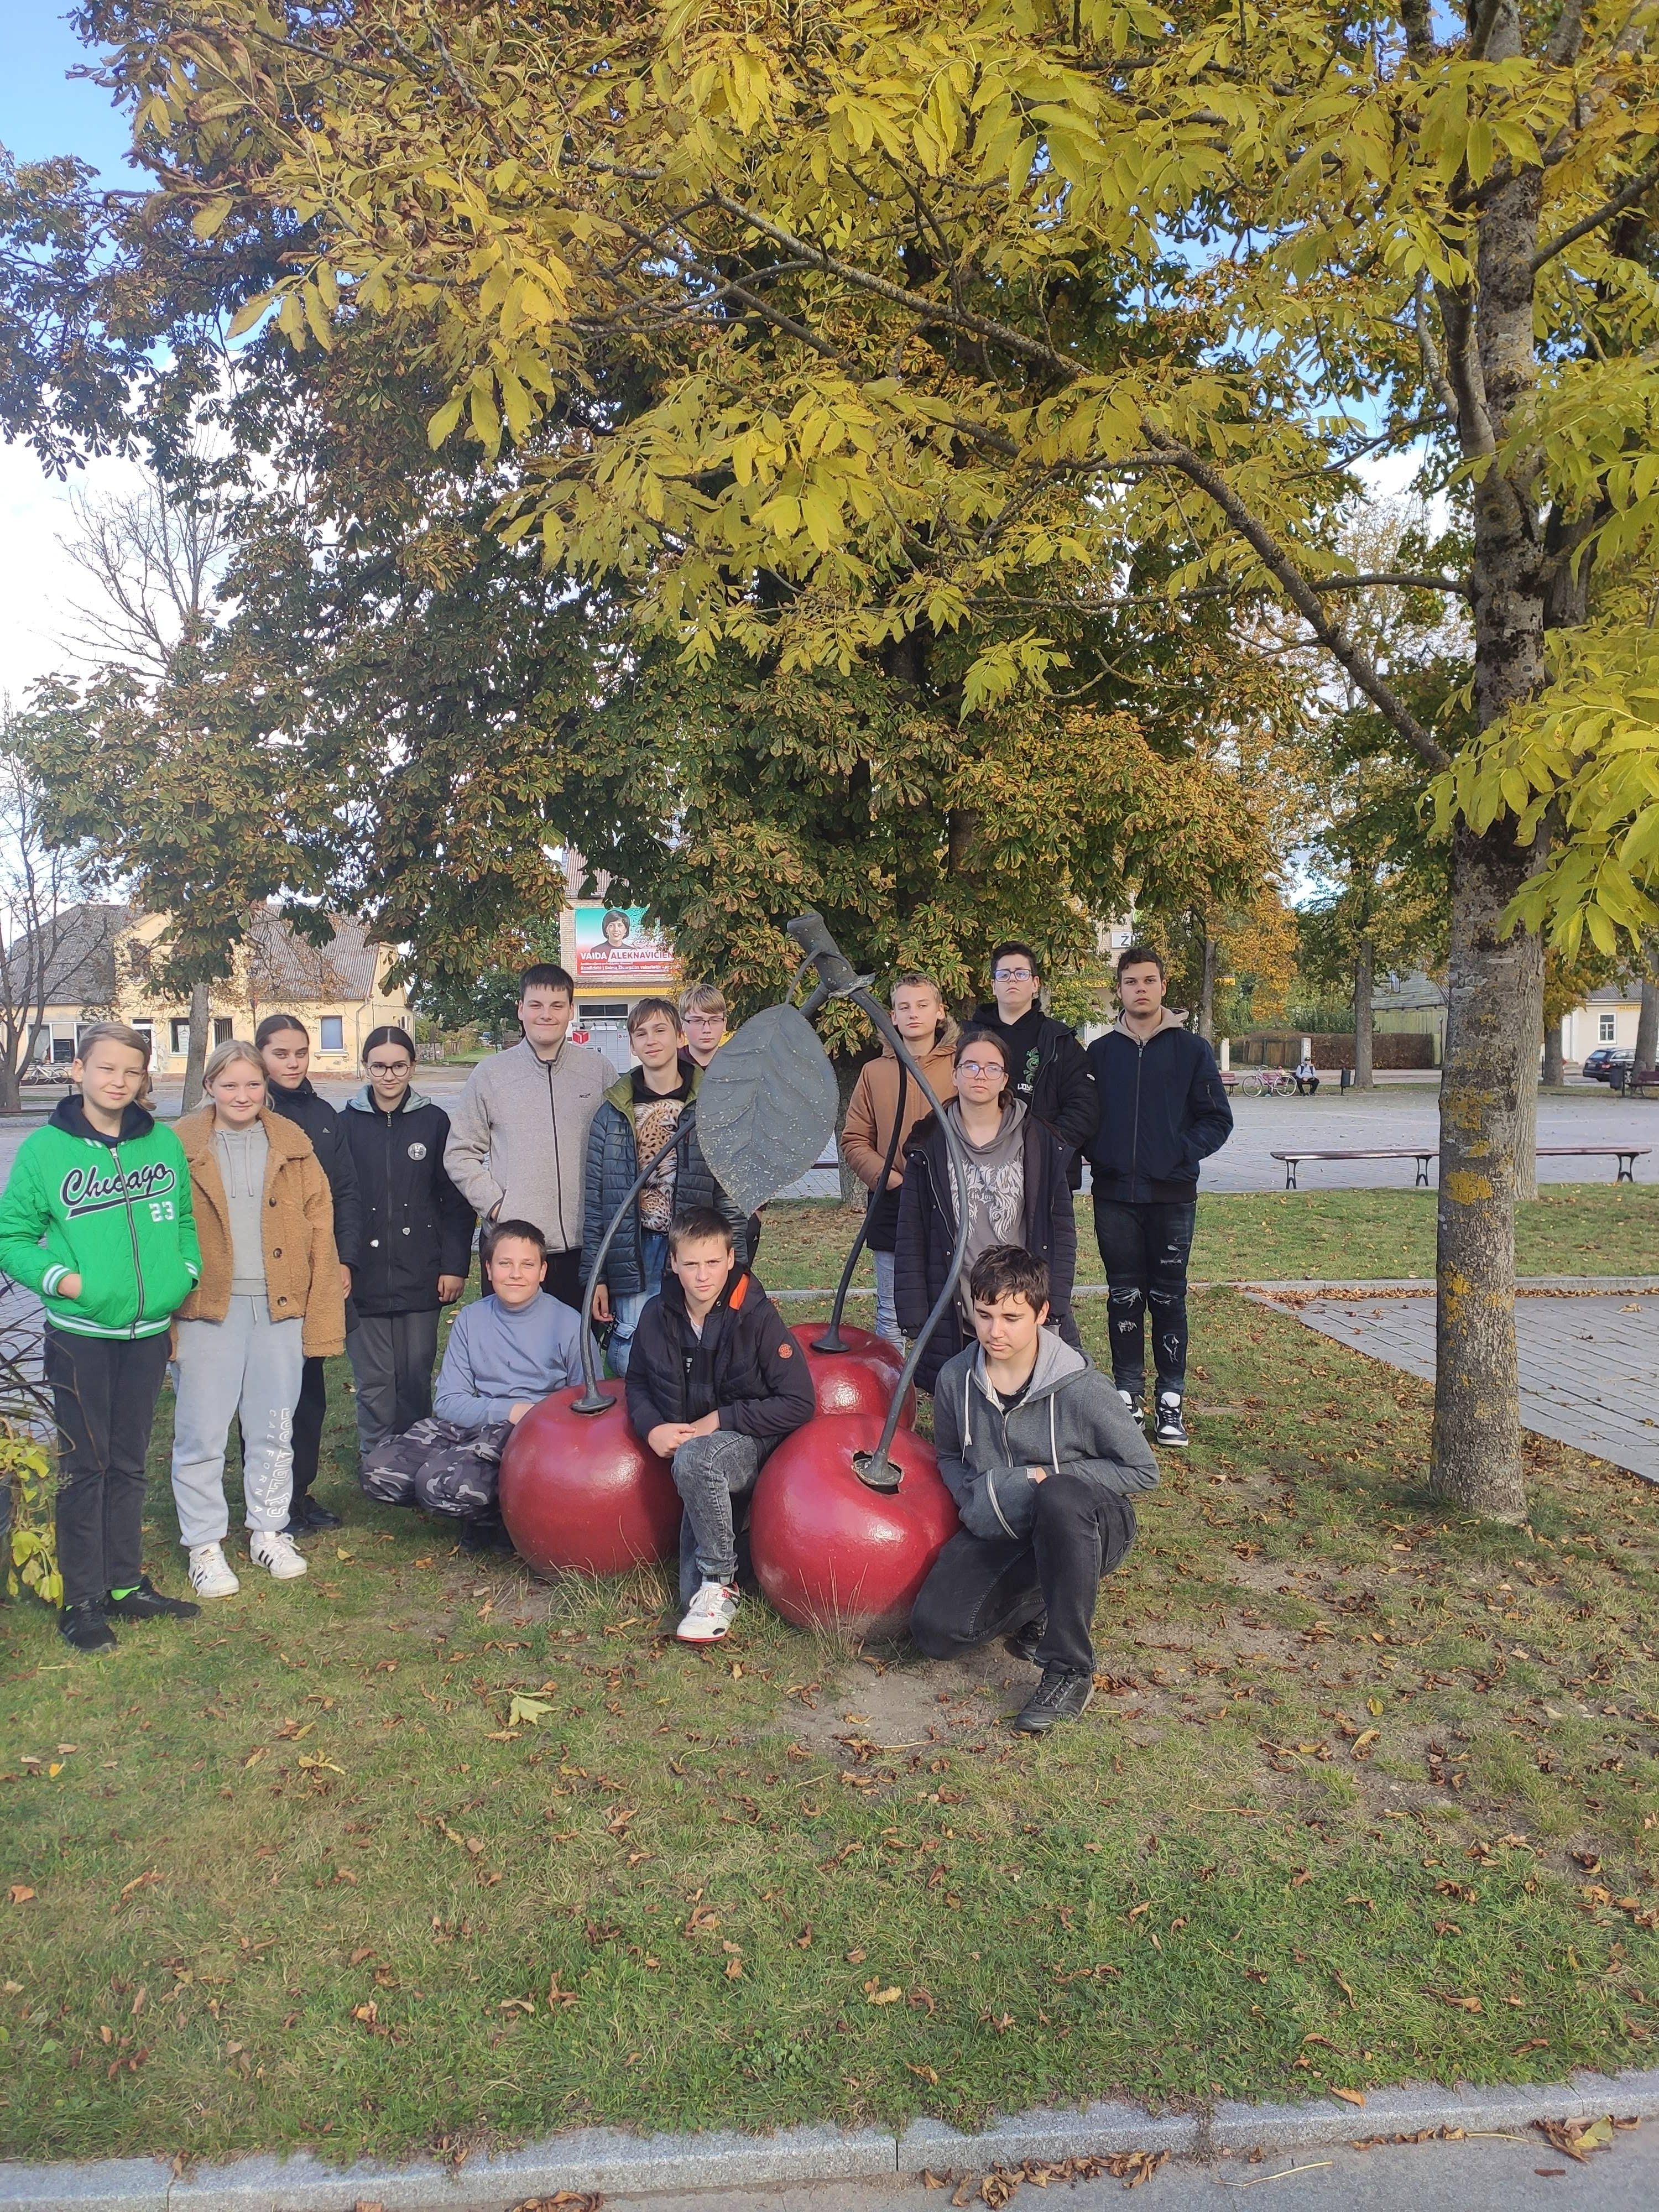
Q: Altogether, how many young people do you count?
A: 14